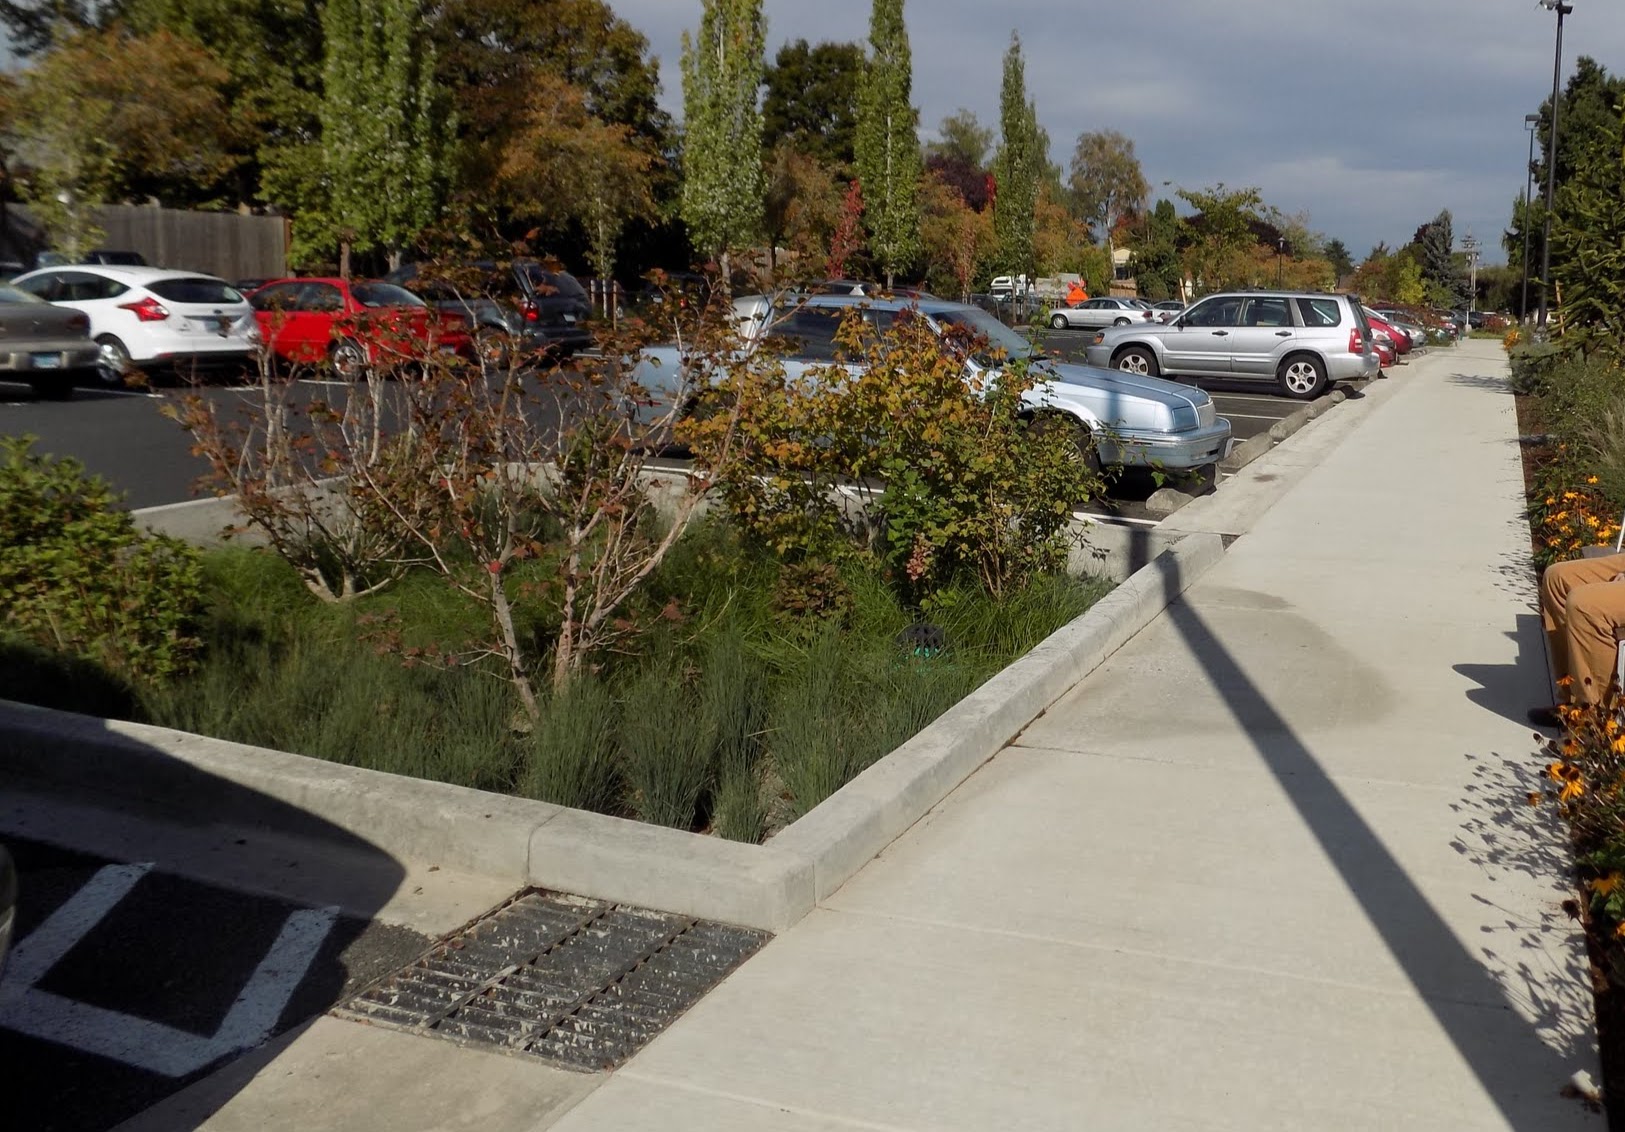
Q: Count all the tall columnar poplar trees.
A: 4